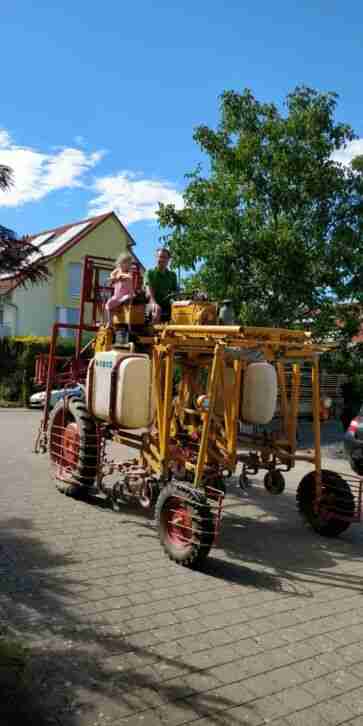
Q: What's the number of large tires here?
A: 3